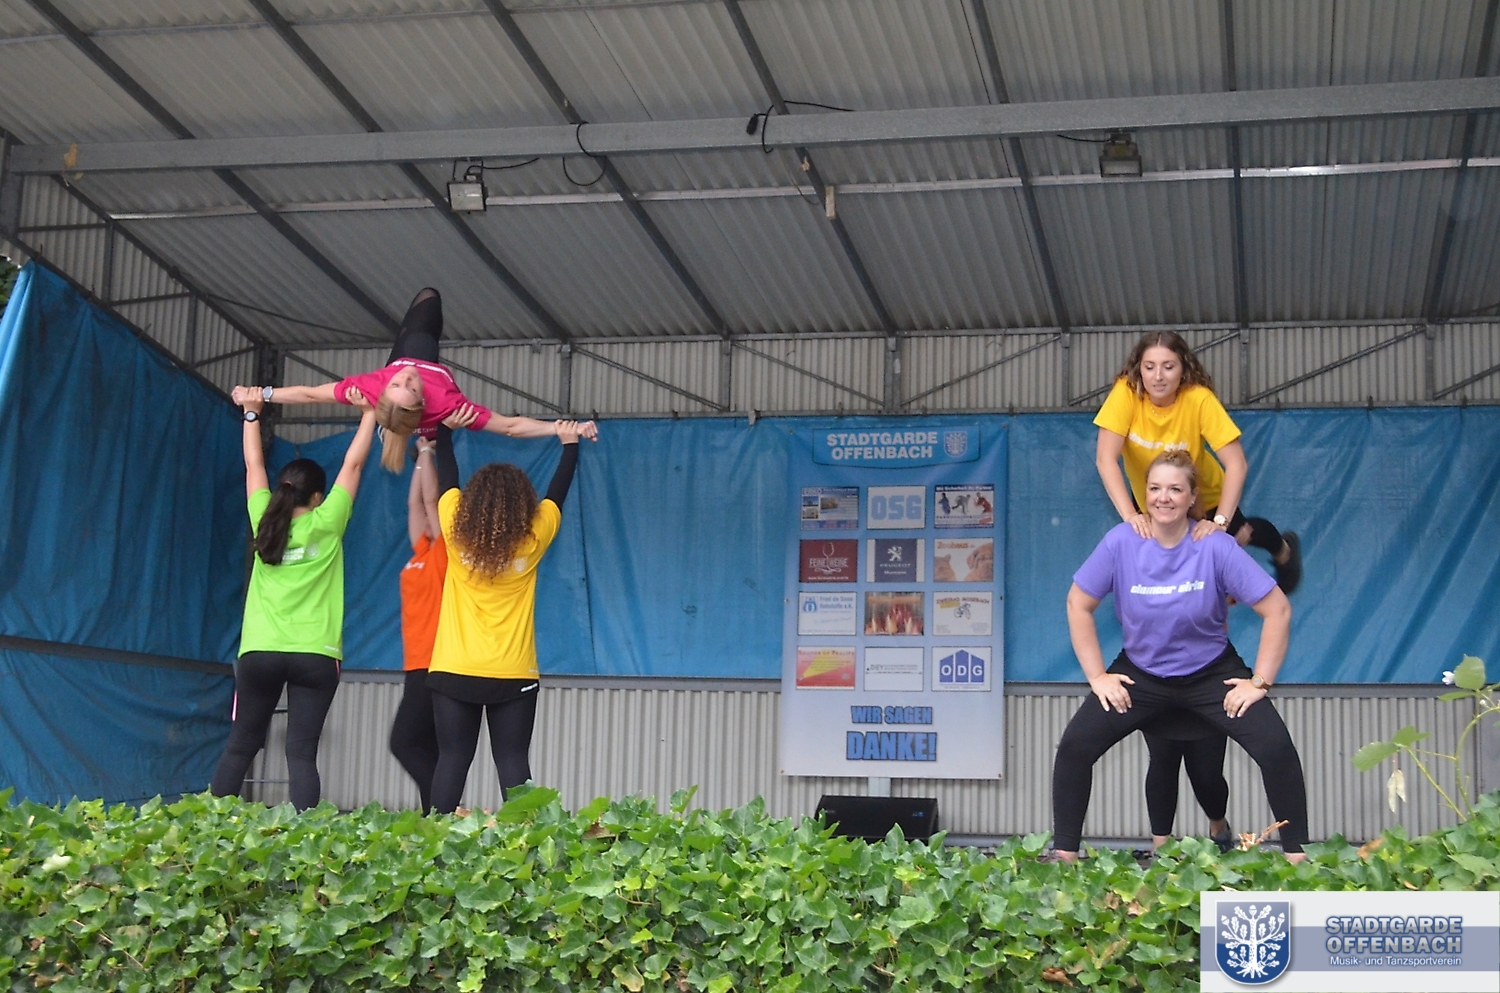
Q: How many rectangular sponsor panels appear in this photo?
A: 12